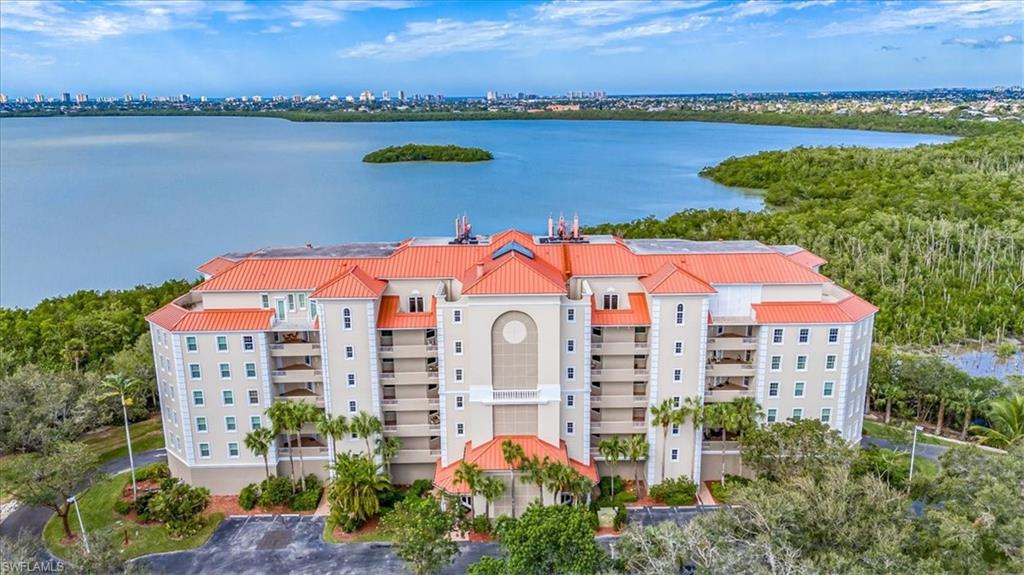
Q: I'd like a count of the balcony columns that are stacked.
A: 4